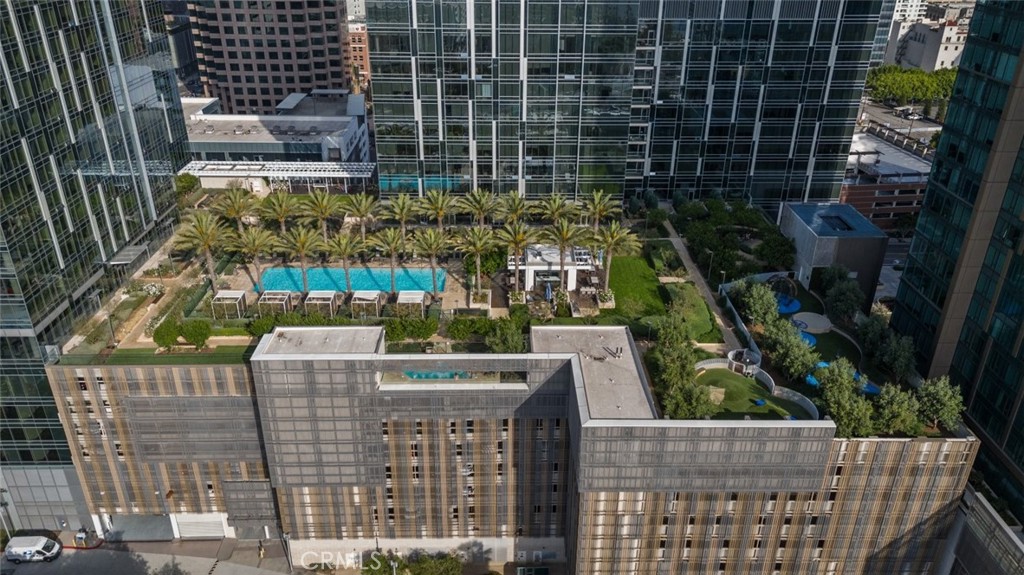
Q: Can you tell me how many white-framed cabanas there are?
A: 5